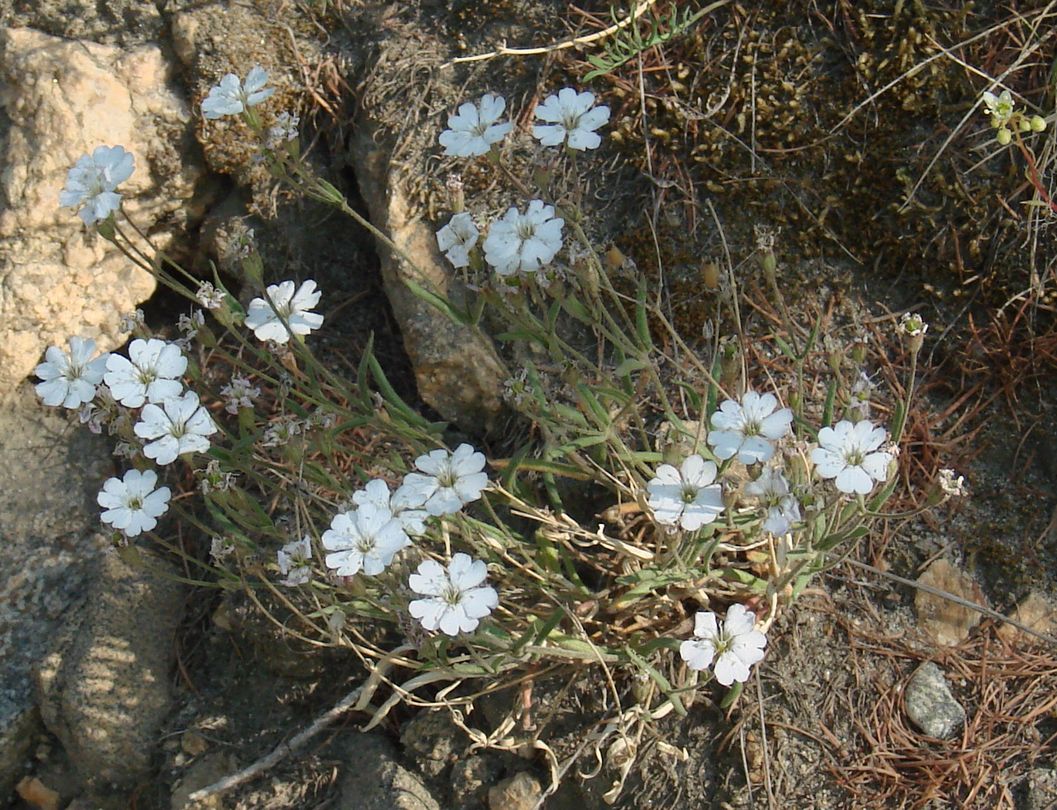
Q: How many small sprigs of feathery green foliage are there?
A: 1